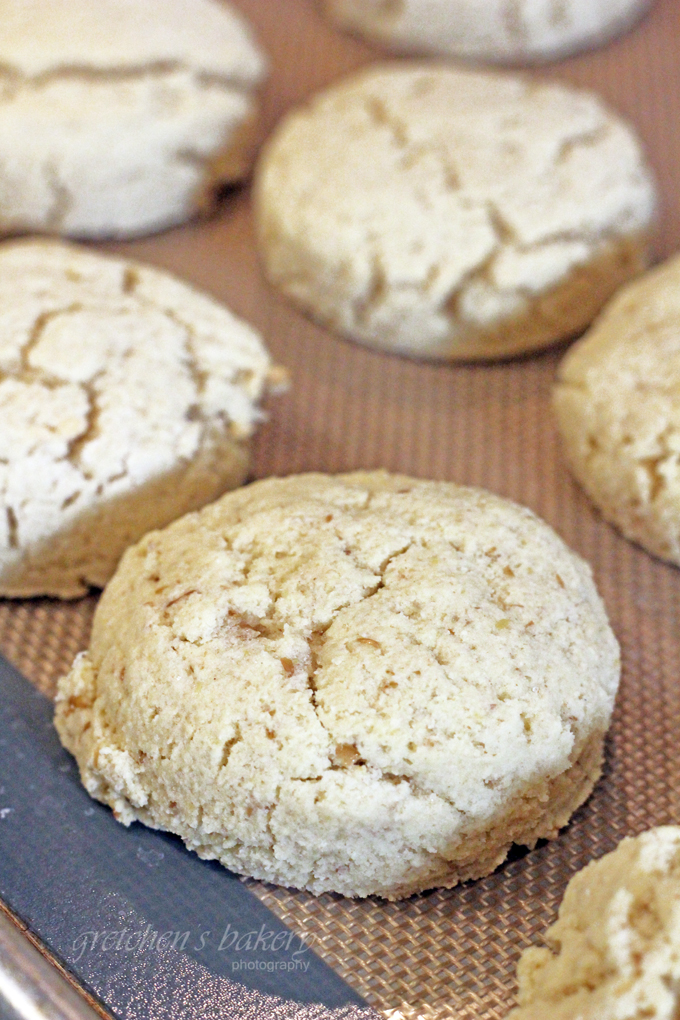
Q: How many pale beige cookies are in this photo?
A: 7